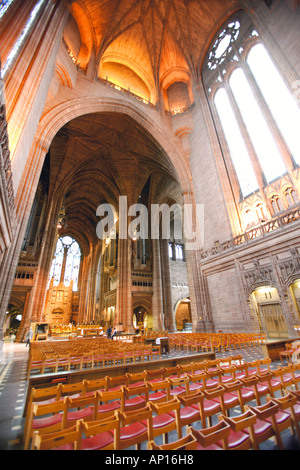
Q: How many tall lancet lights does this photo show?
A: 3